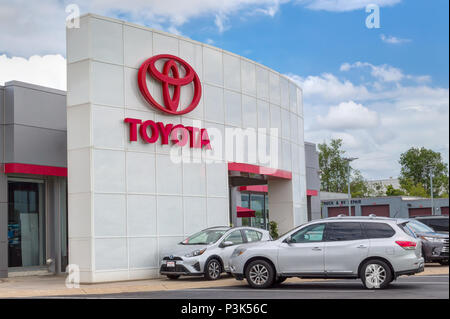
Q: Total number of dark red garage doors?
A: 4